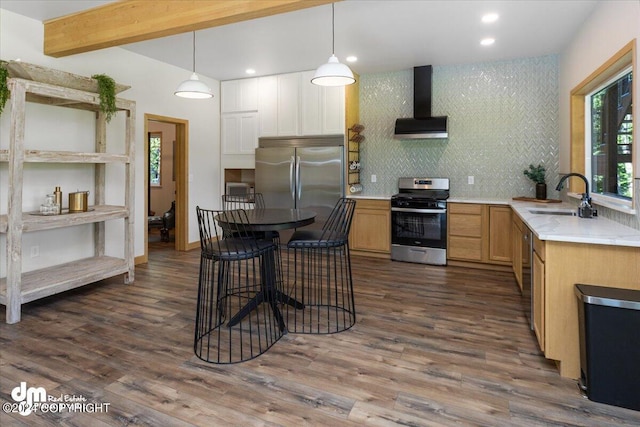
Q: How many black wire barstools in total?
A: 3